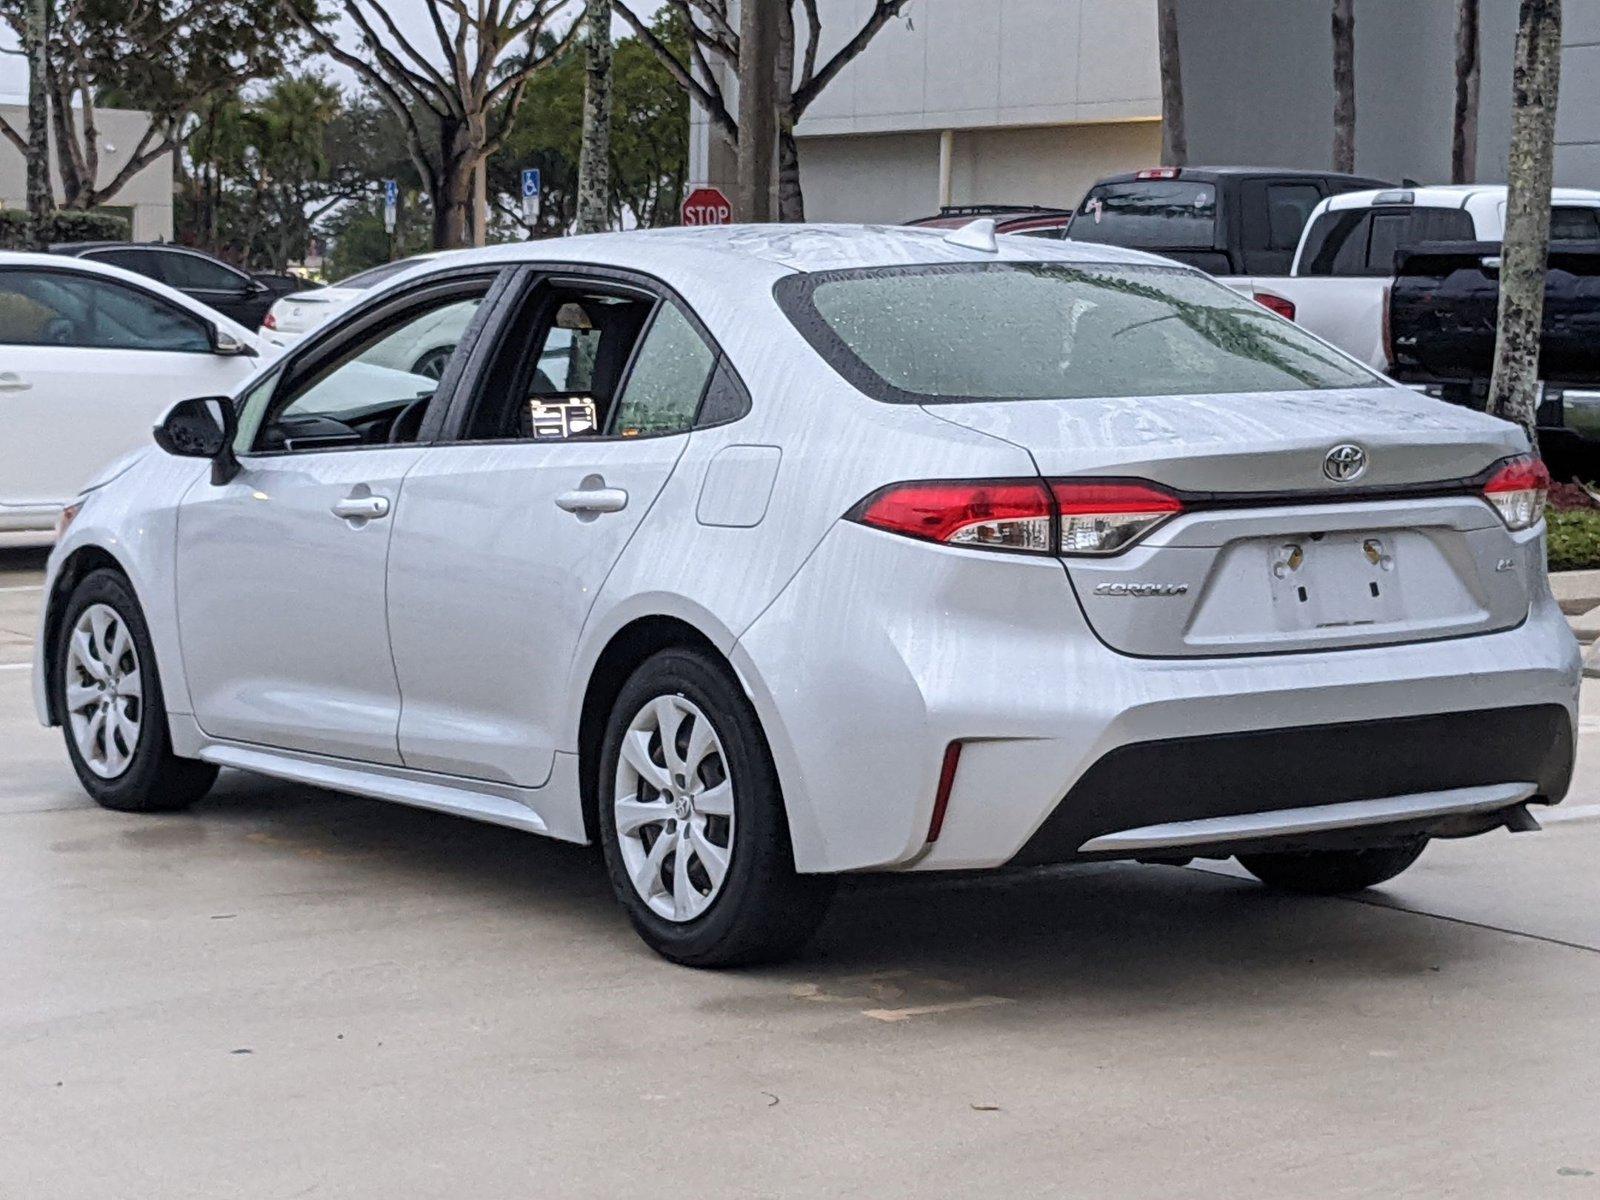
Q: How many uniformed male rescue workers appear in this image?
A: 0